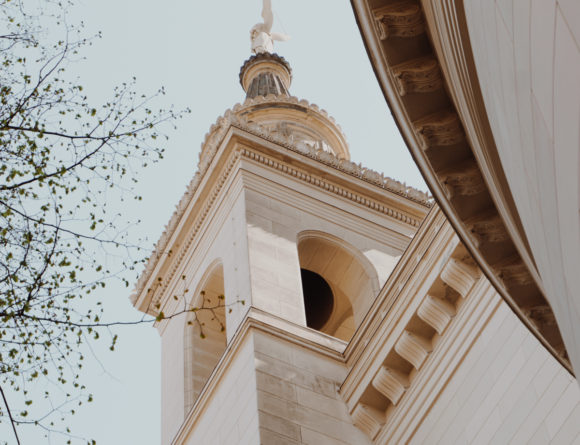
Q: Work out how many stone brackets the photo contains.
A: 12